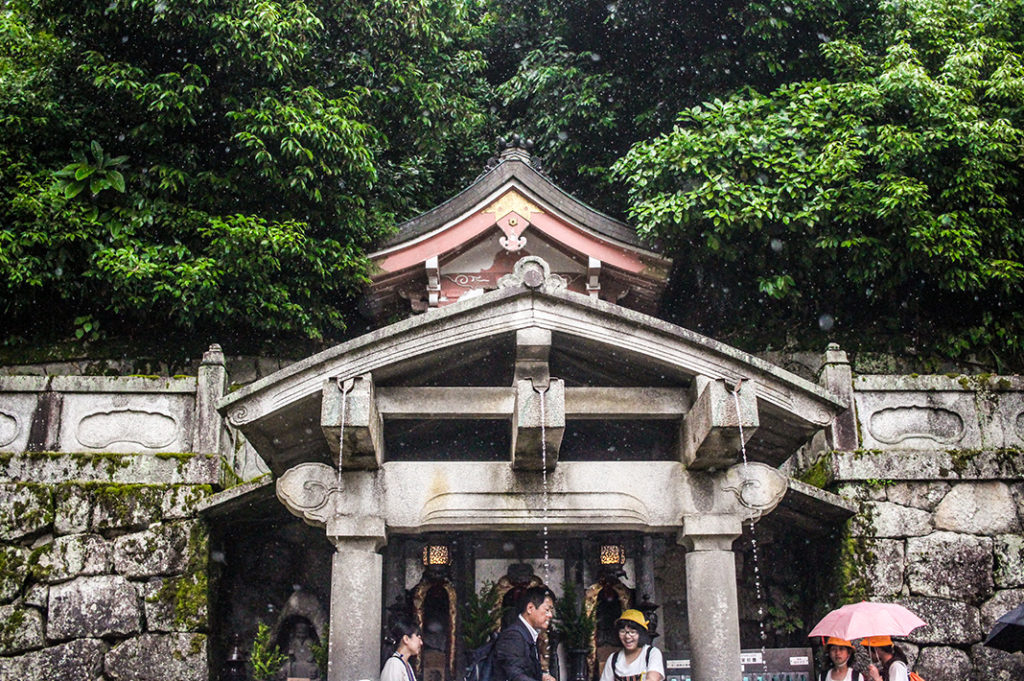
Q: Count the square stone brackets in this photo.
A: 3